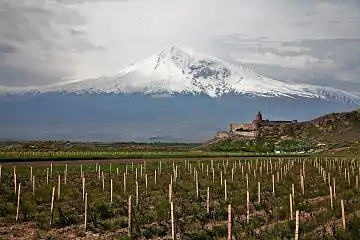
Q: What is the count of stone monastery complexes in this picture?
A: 1